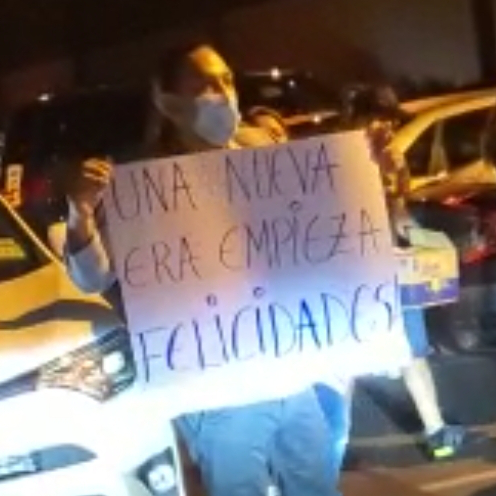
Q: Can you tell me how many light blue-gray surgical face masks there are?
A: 1